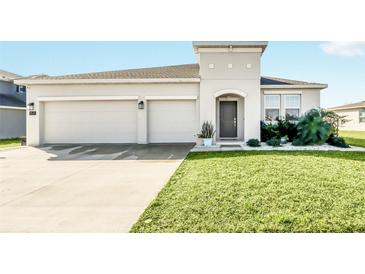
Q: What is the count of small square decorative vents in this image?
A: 3